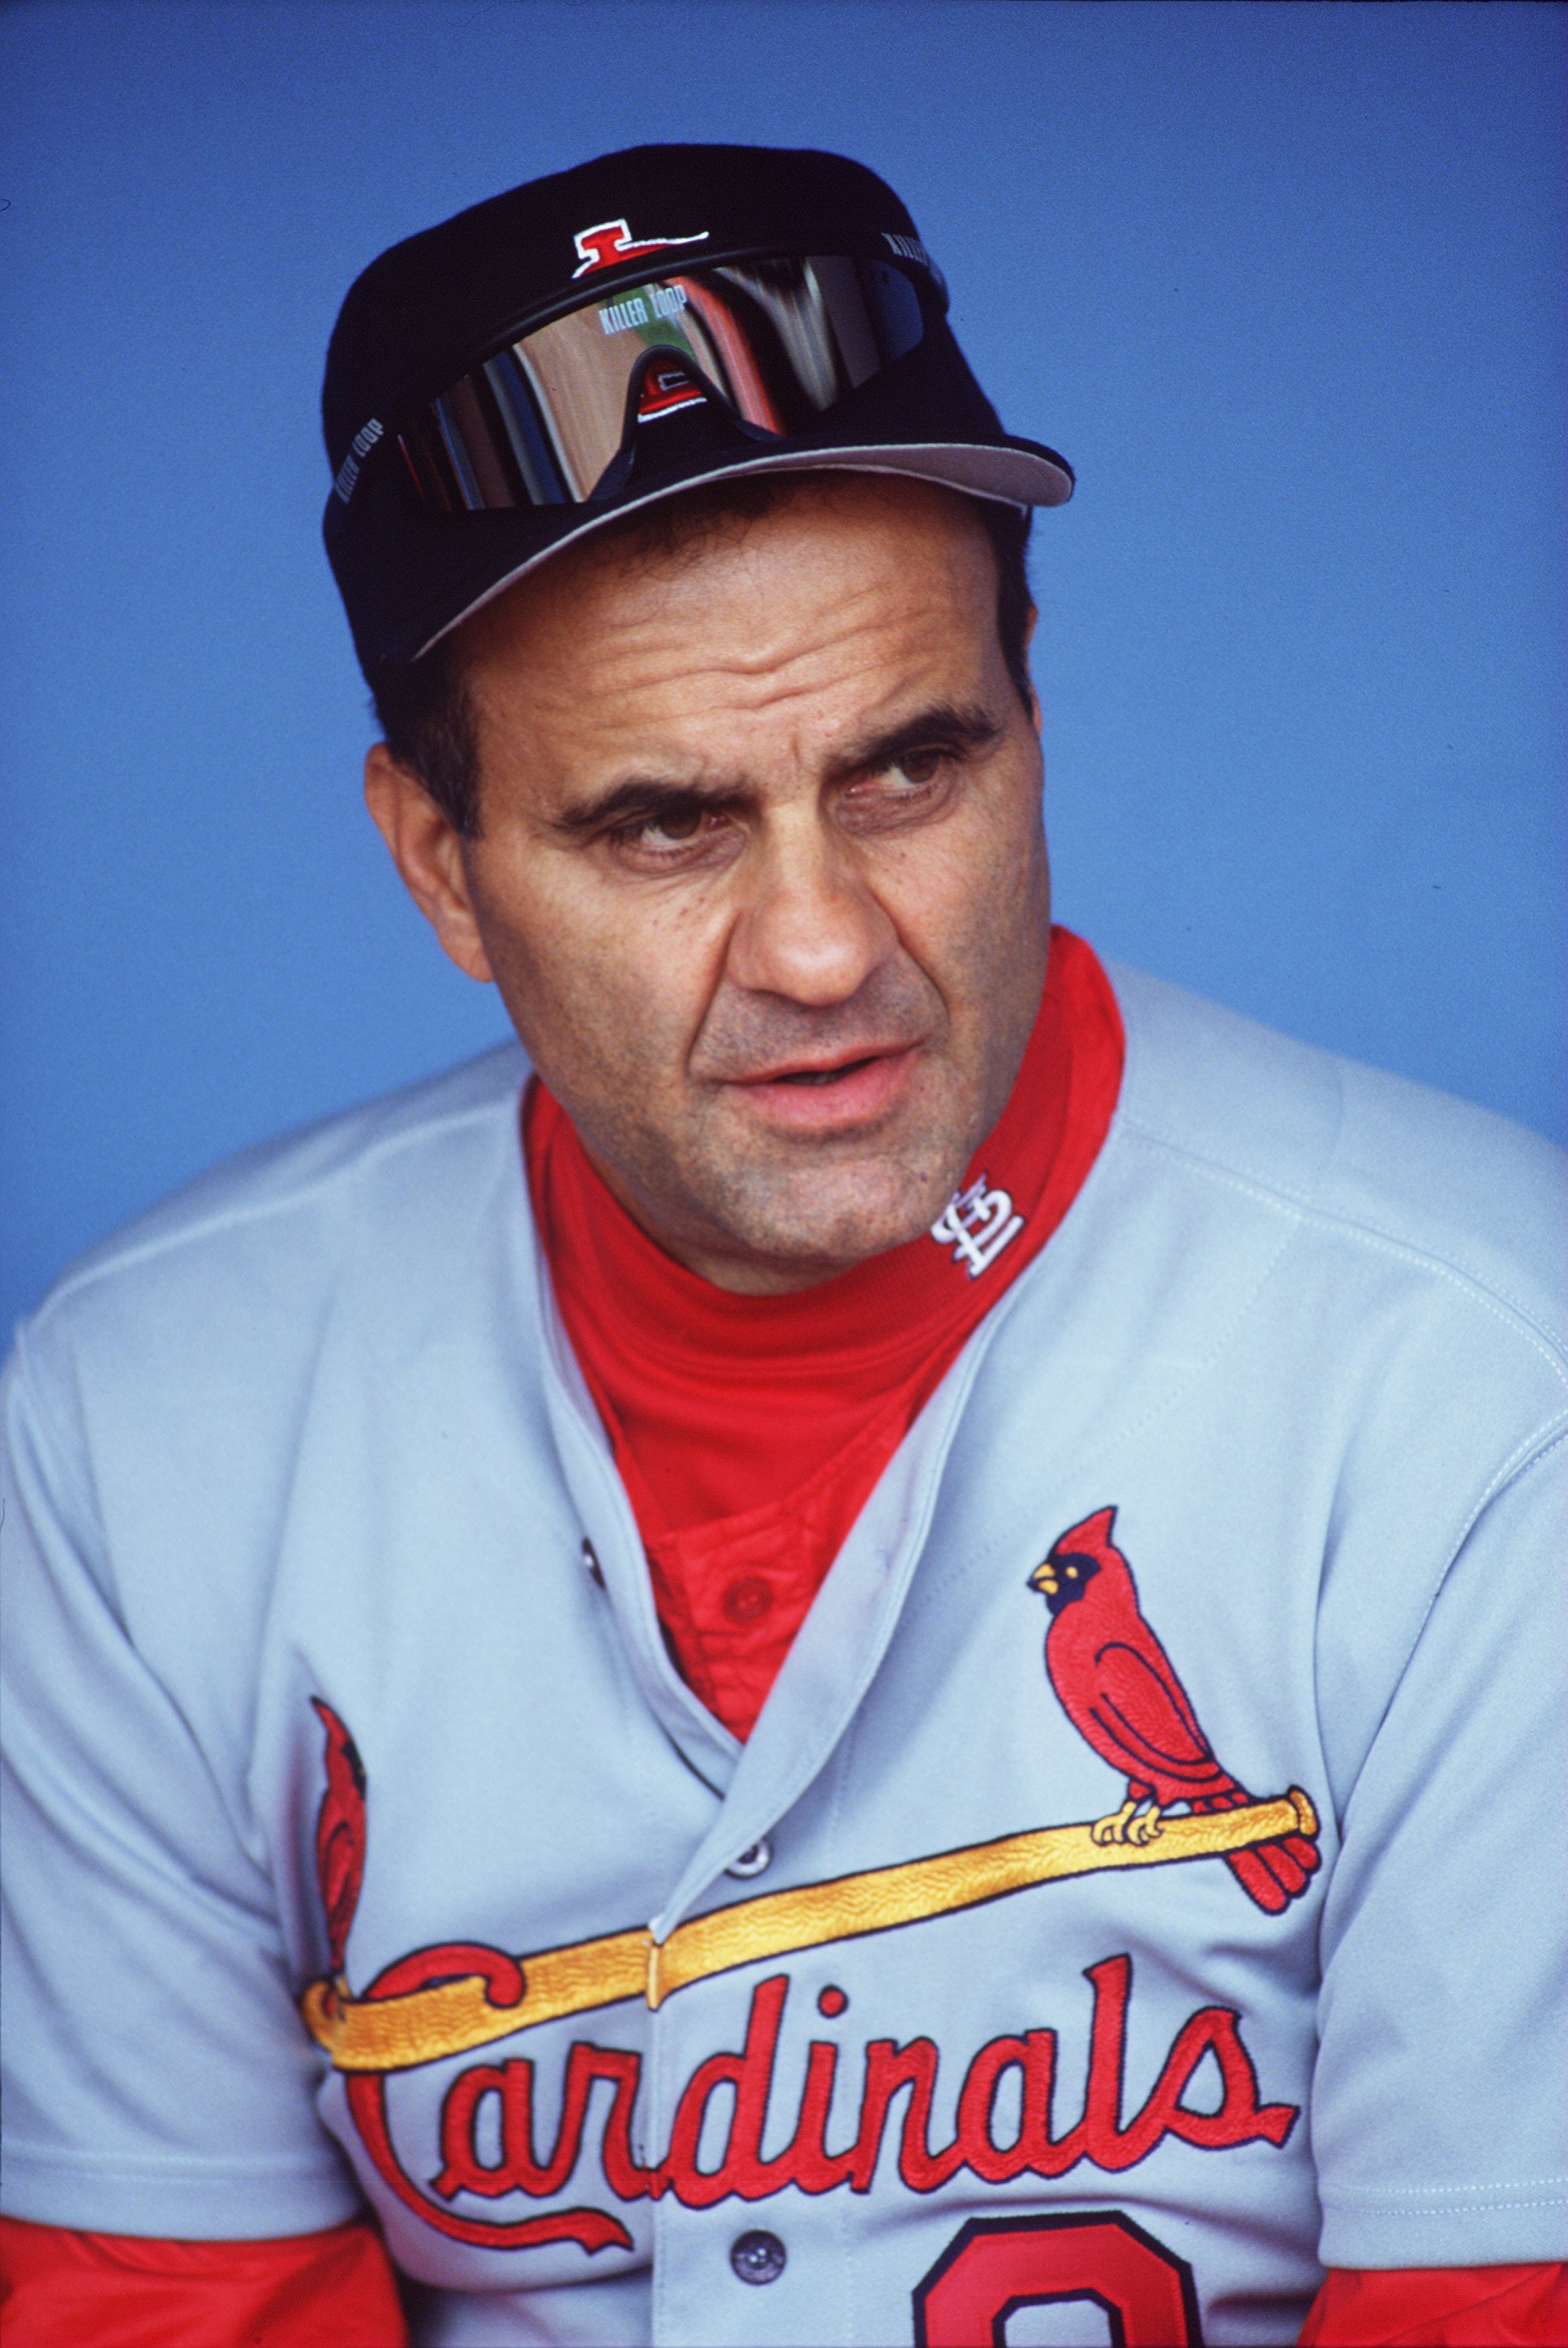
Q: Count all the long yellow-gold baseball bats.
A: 1